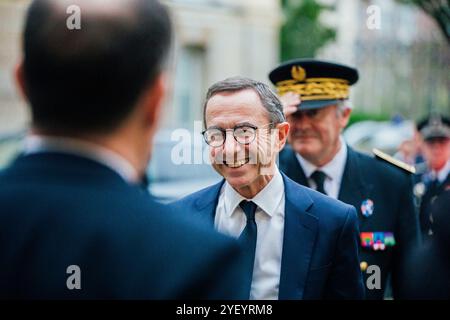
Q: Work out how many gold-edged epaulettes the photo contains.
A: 1